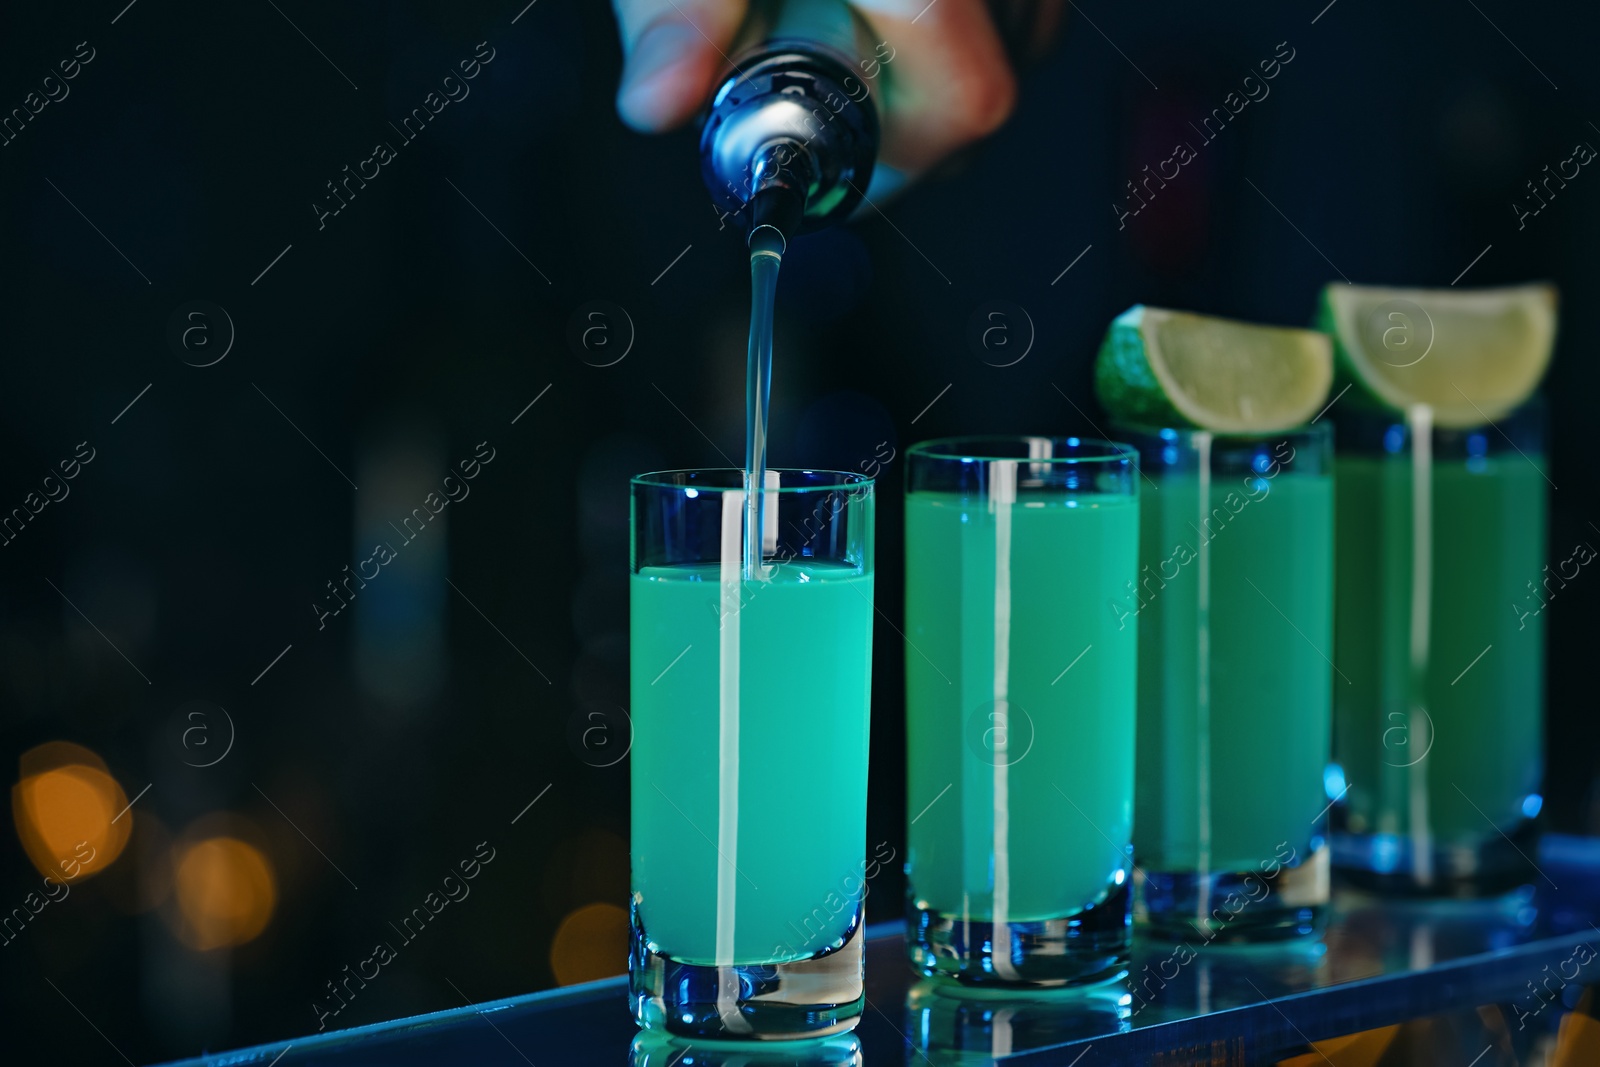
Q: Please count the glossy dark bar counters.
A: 1